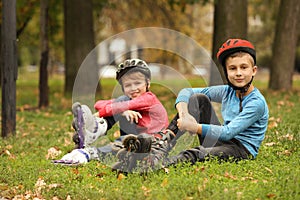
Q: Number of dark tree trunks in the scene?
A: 5